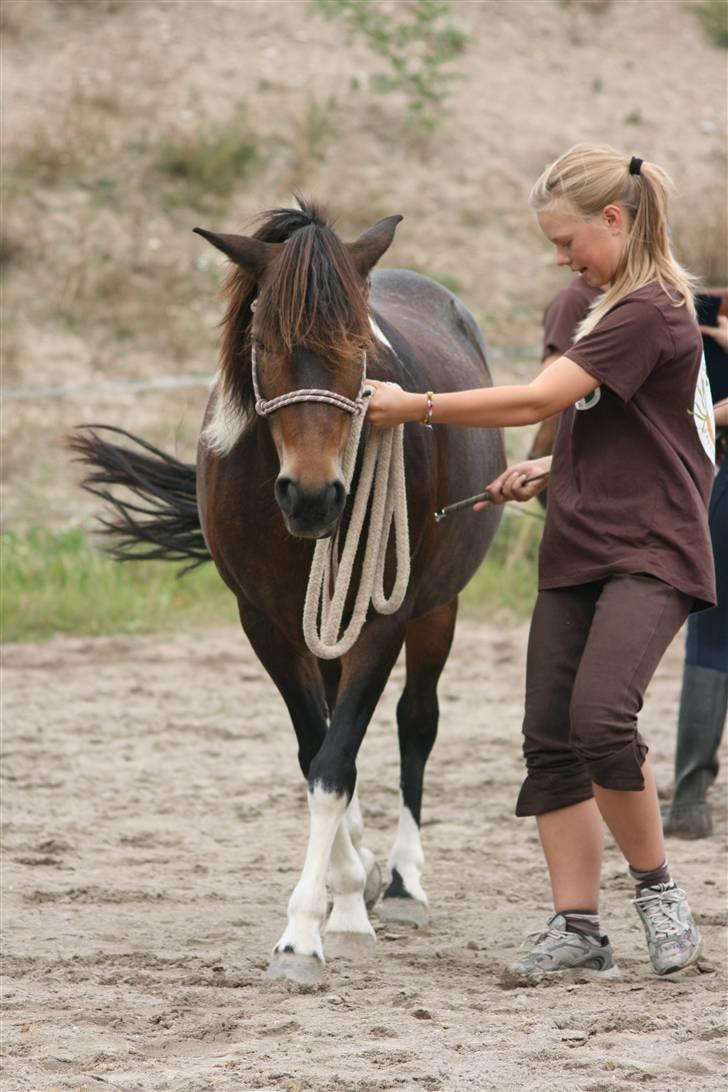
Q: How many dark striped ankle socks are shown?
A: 2